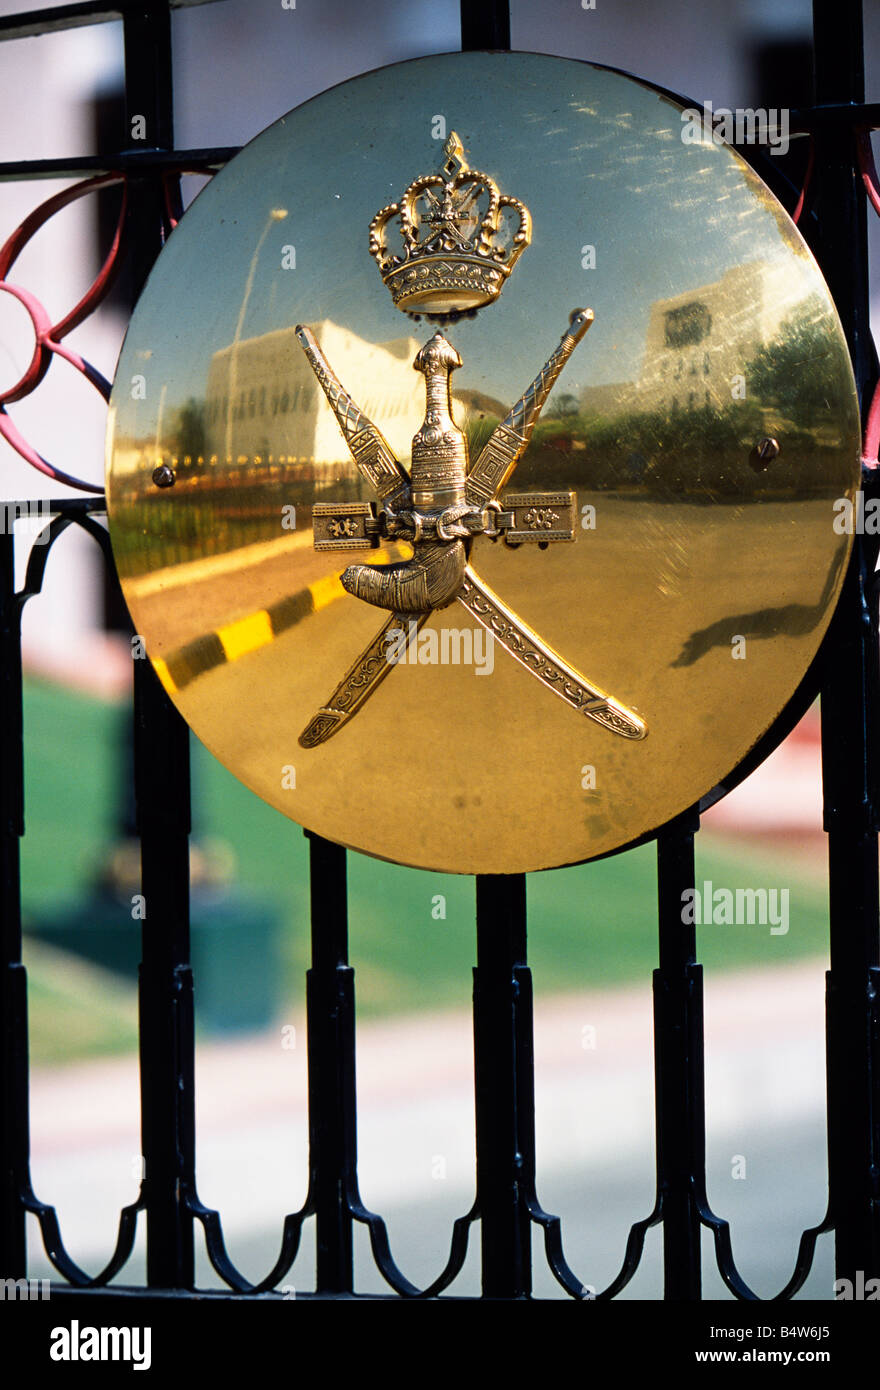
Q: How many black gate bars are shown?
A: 6